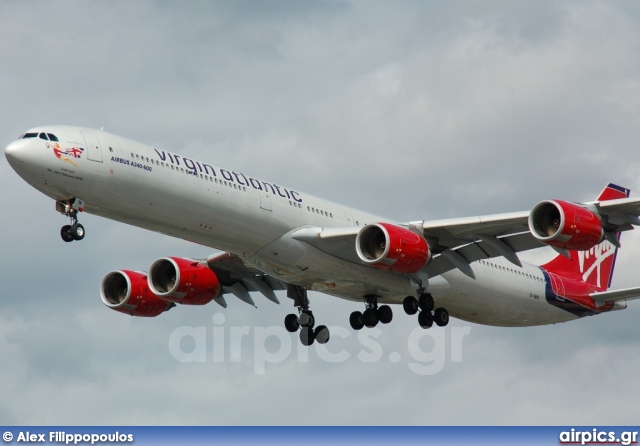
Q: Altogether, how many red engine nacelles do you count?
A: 4